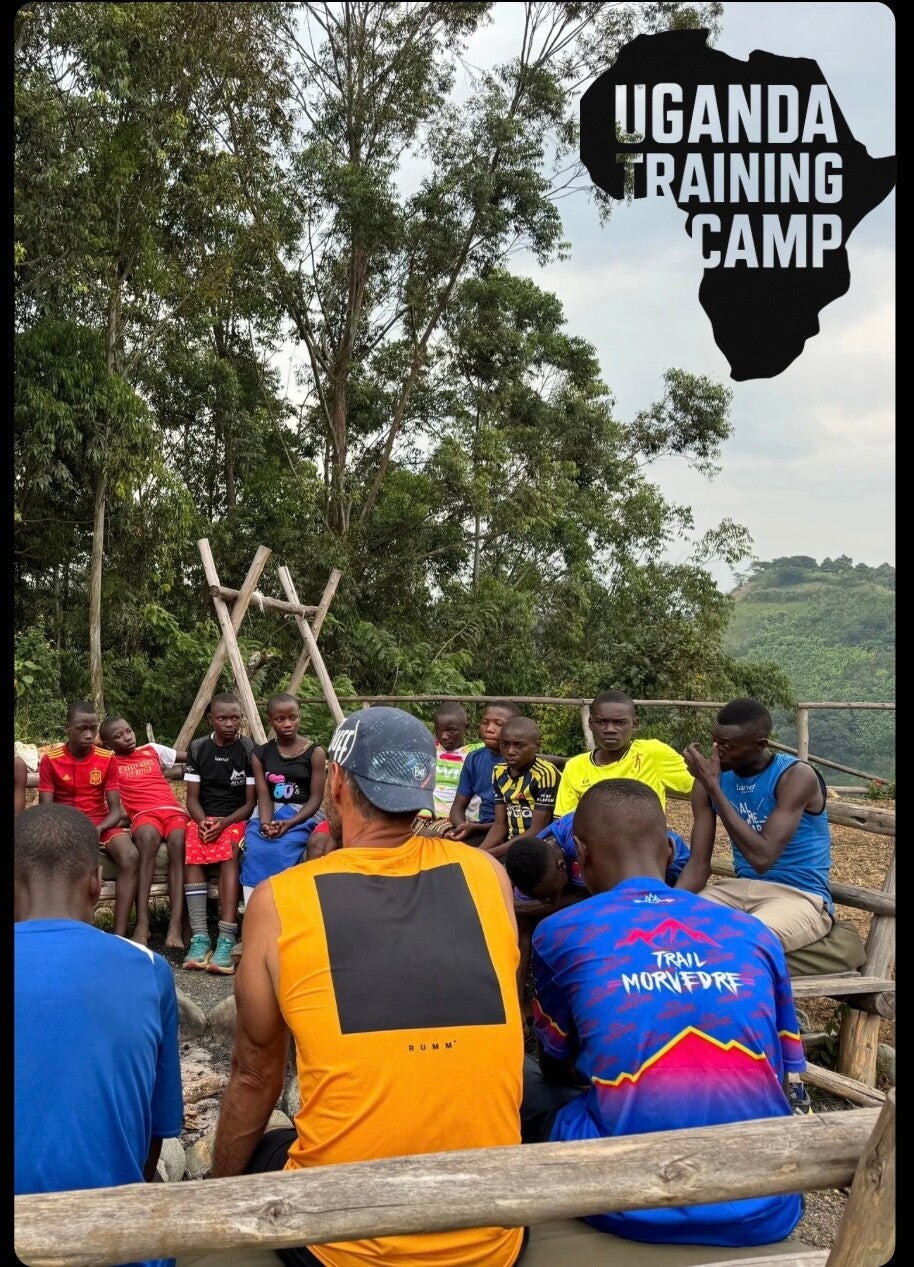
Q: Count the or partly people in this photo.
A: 15